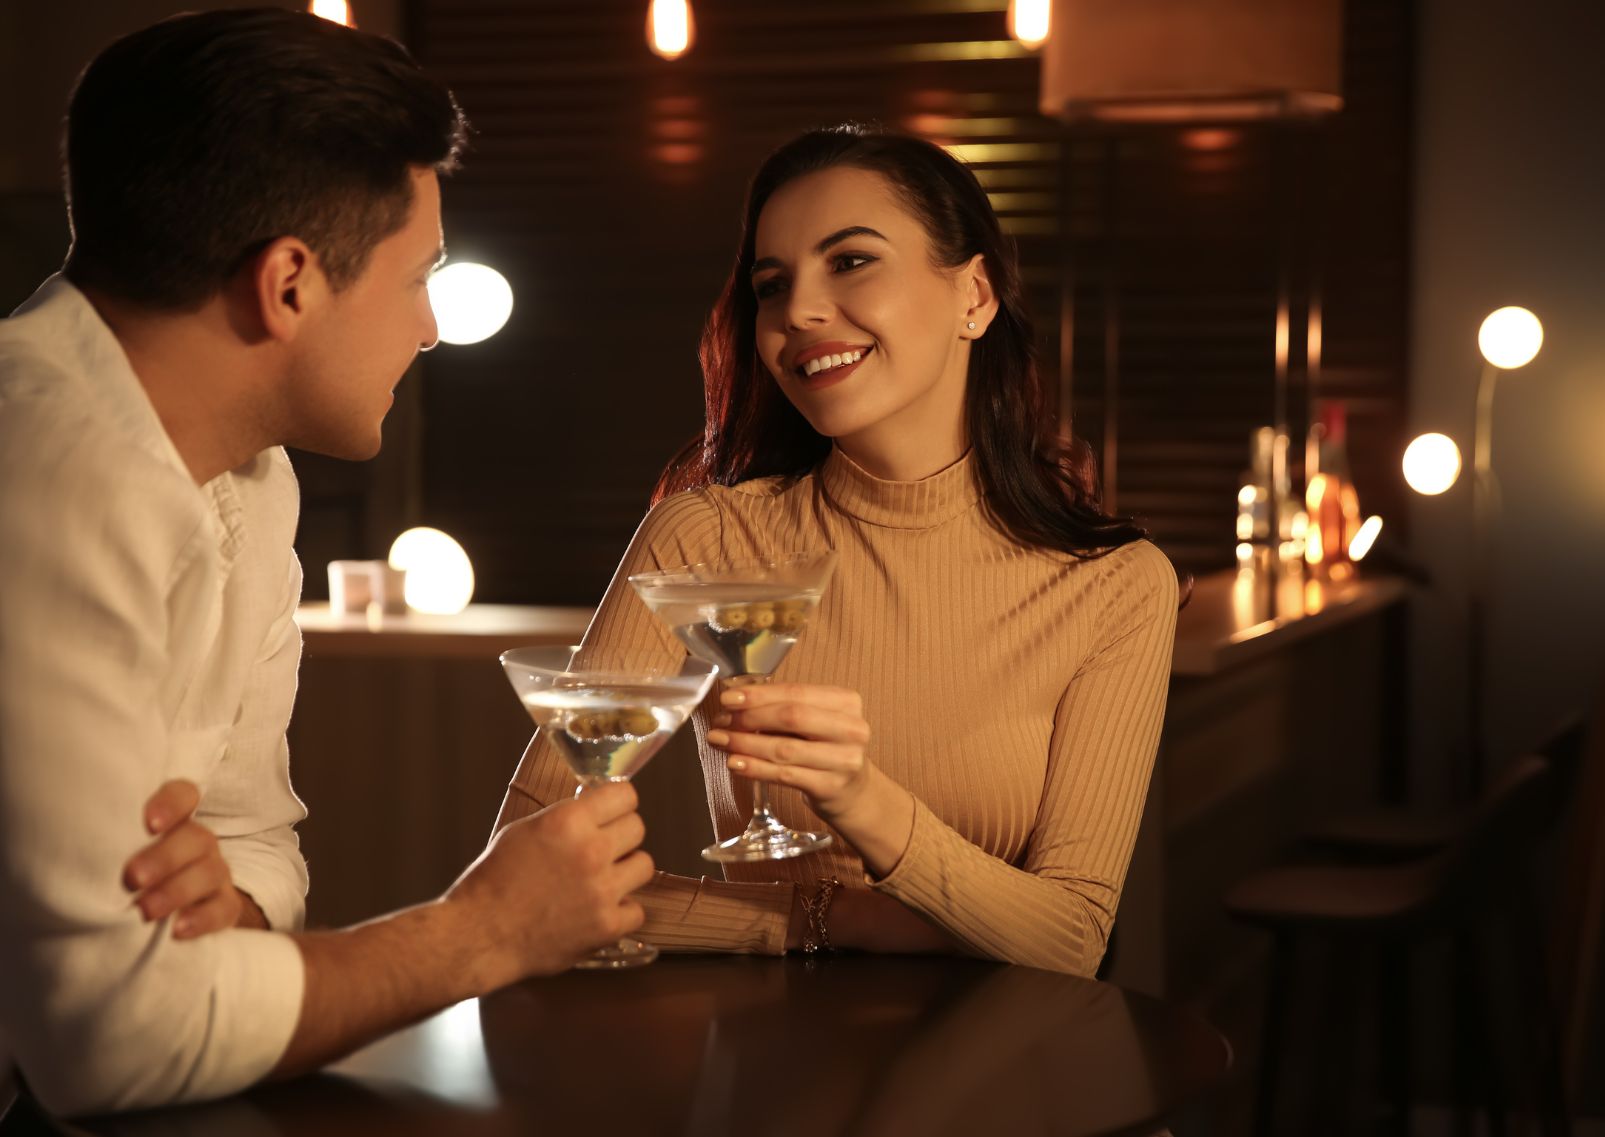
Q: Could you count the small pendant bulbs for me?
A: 3